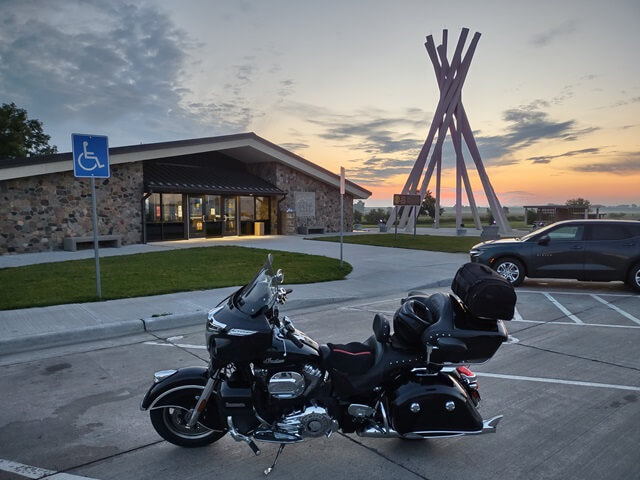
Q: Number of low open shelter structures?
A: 1